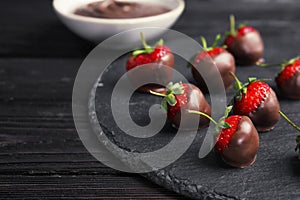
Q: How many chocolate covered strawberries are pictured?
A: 7